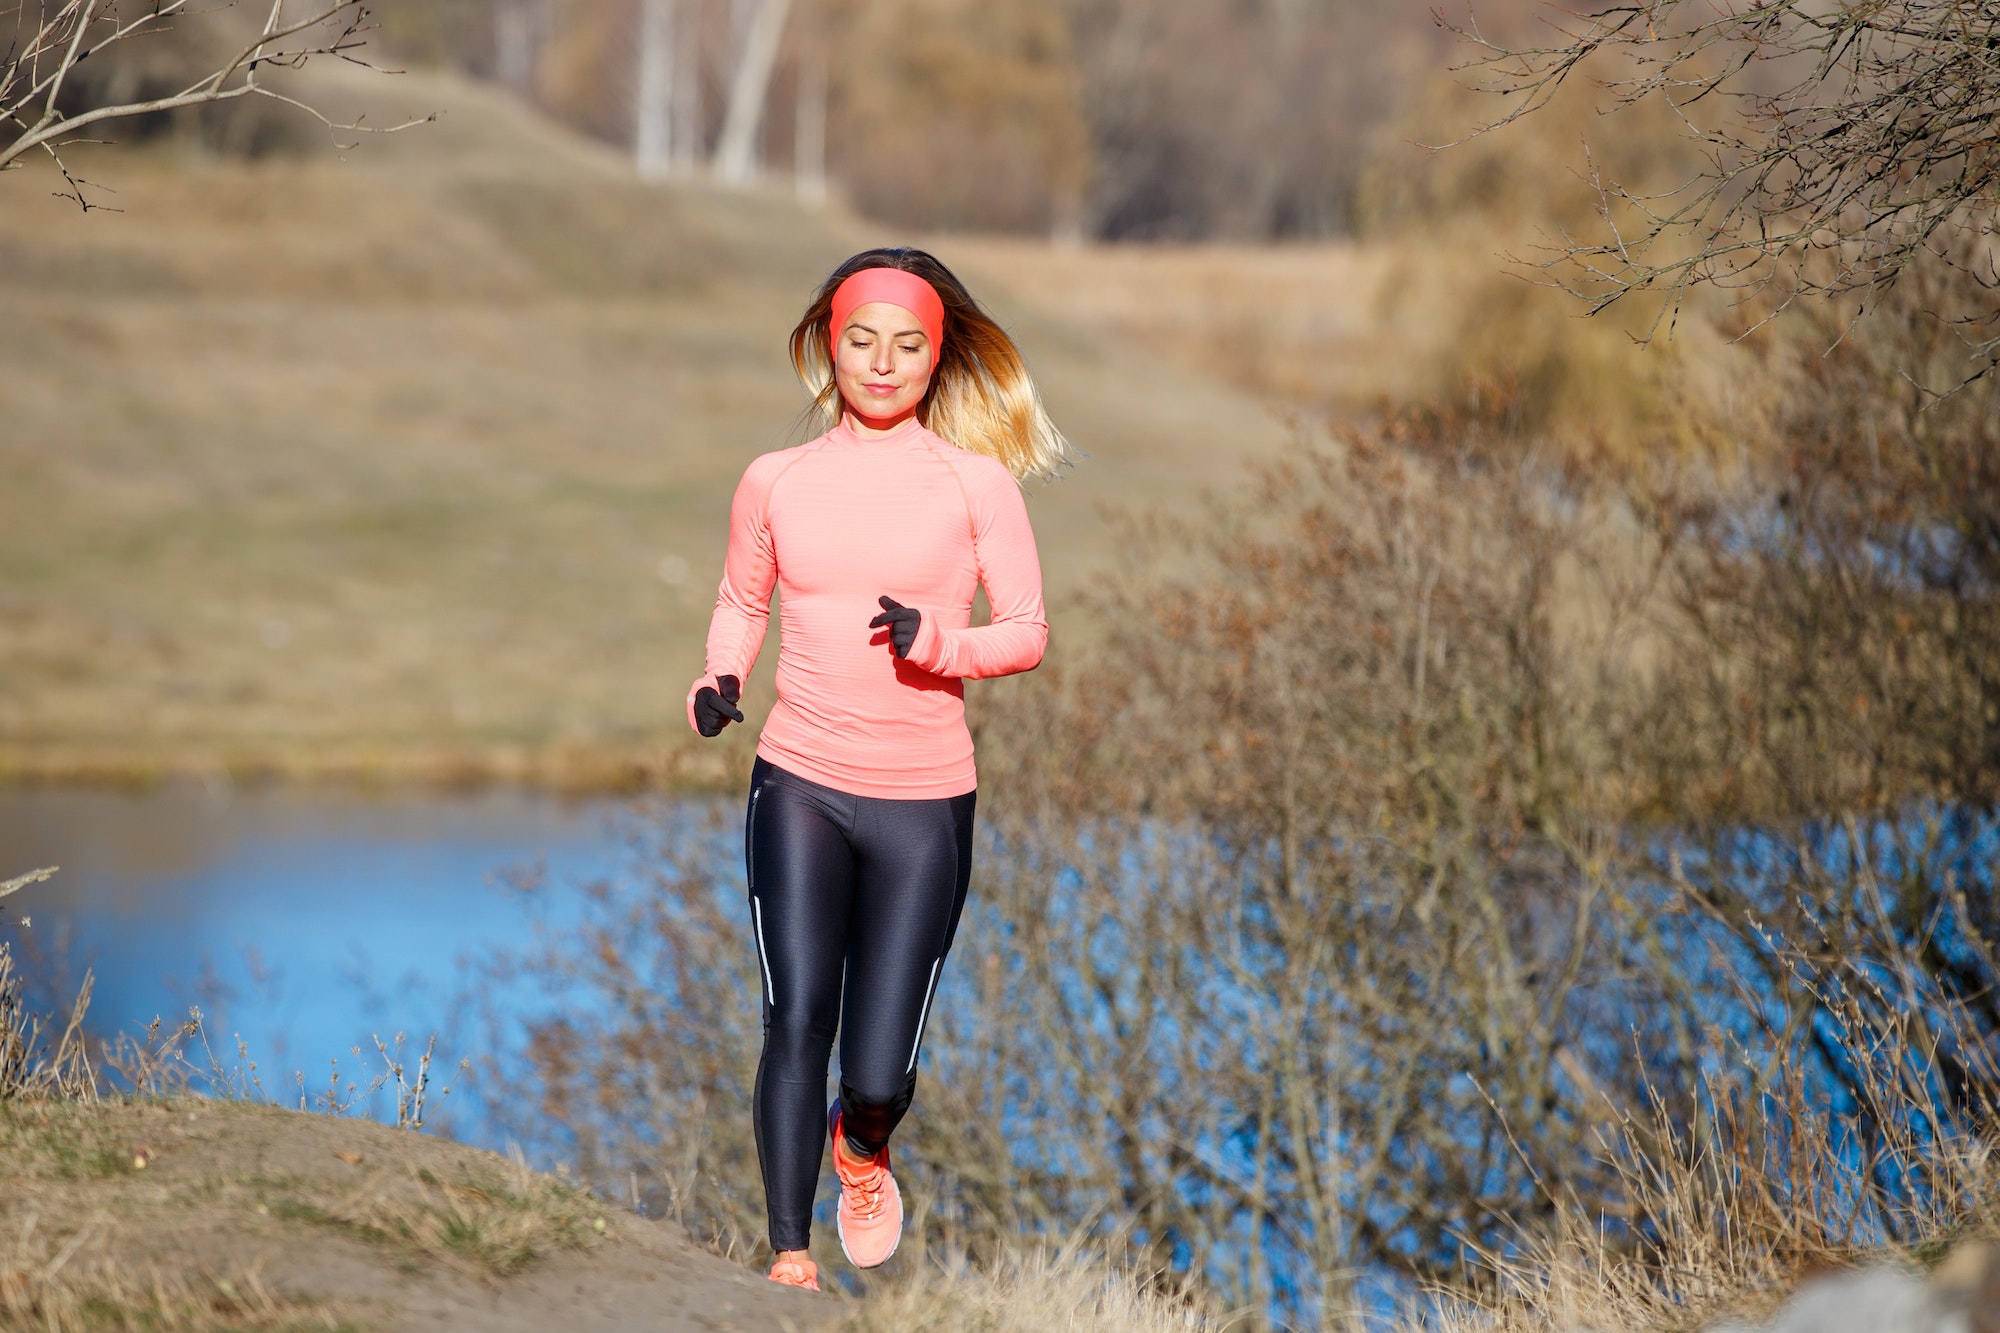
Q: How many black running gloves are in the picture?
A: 2